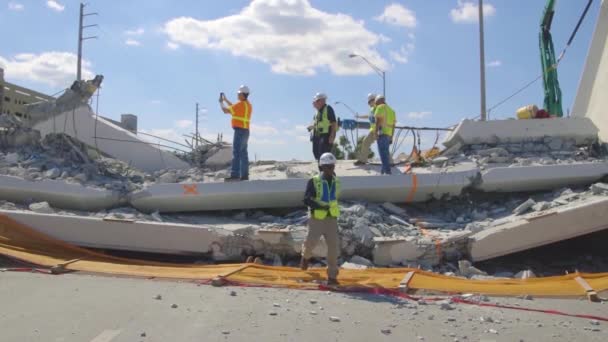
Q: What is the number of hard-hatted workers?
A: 5